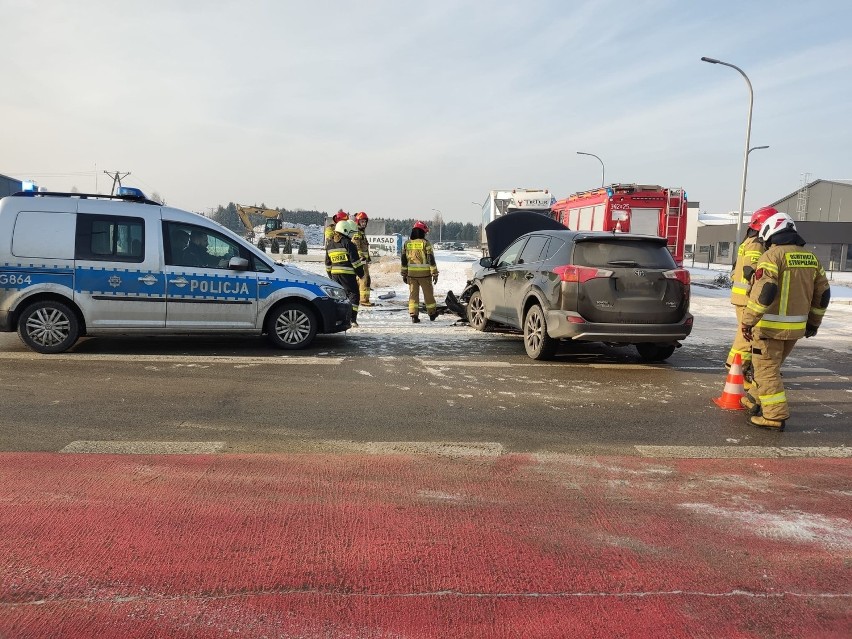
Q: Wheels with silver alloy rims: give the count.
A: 4